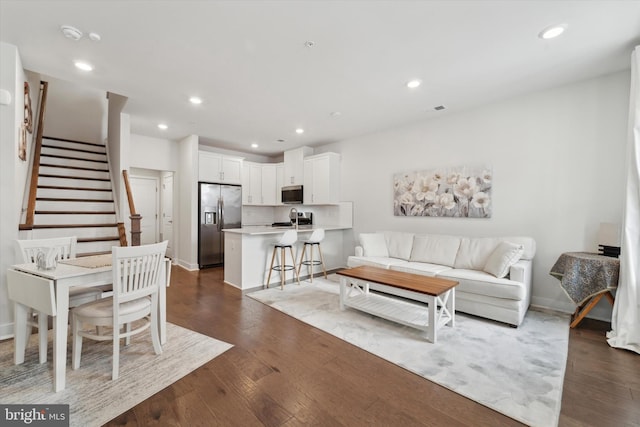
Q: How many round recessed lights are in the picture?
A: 7